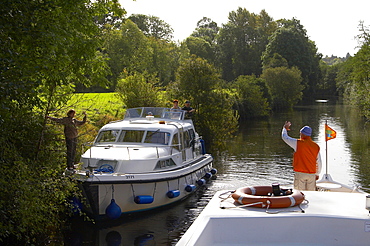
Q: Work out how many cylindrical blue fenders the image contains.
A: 6